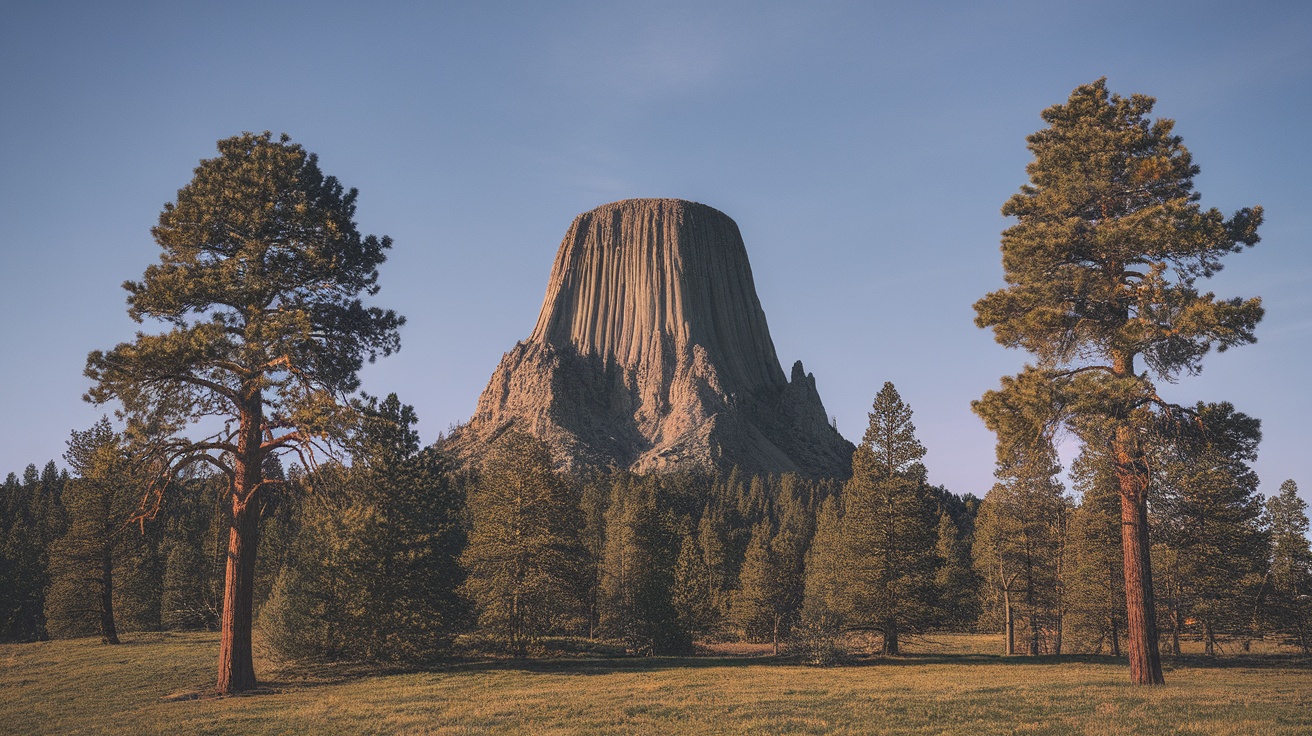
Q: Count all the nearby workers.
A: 0